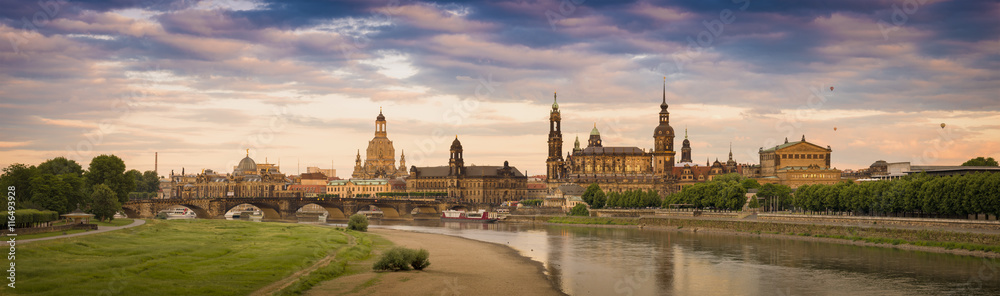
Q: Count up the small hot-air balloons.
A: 3